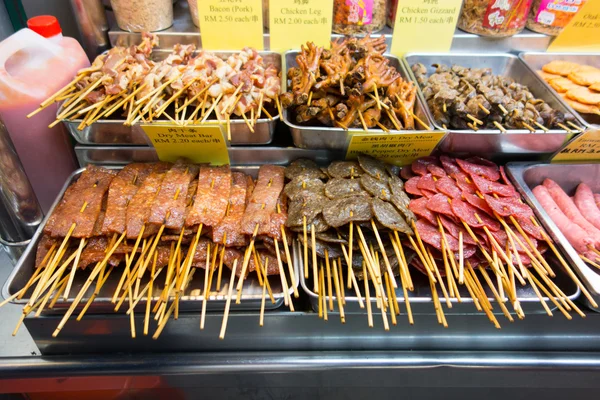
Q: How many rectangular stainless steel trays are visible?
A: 7